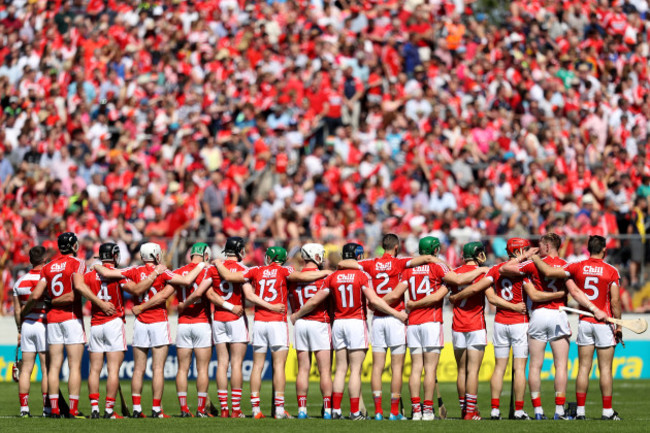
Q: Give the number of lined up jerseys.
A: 15